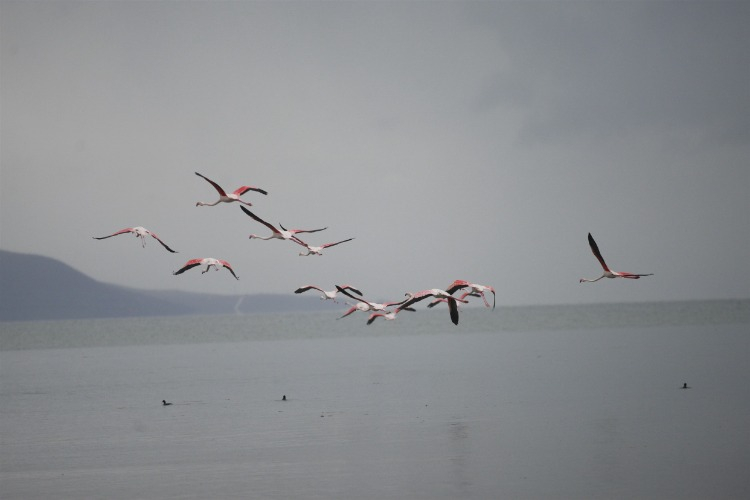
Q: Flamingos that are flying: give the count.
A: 13